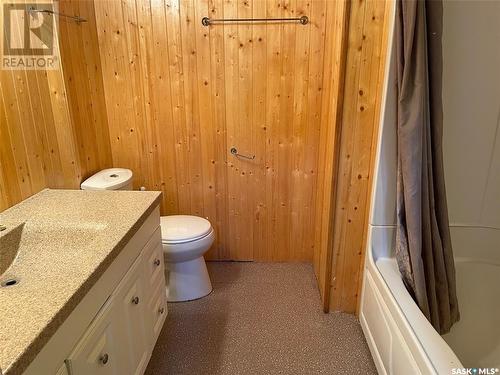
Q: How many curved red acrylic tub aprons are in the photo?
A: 0